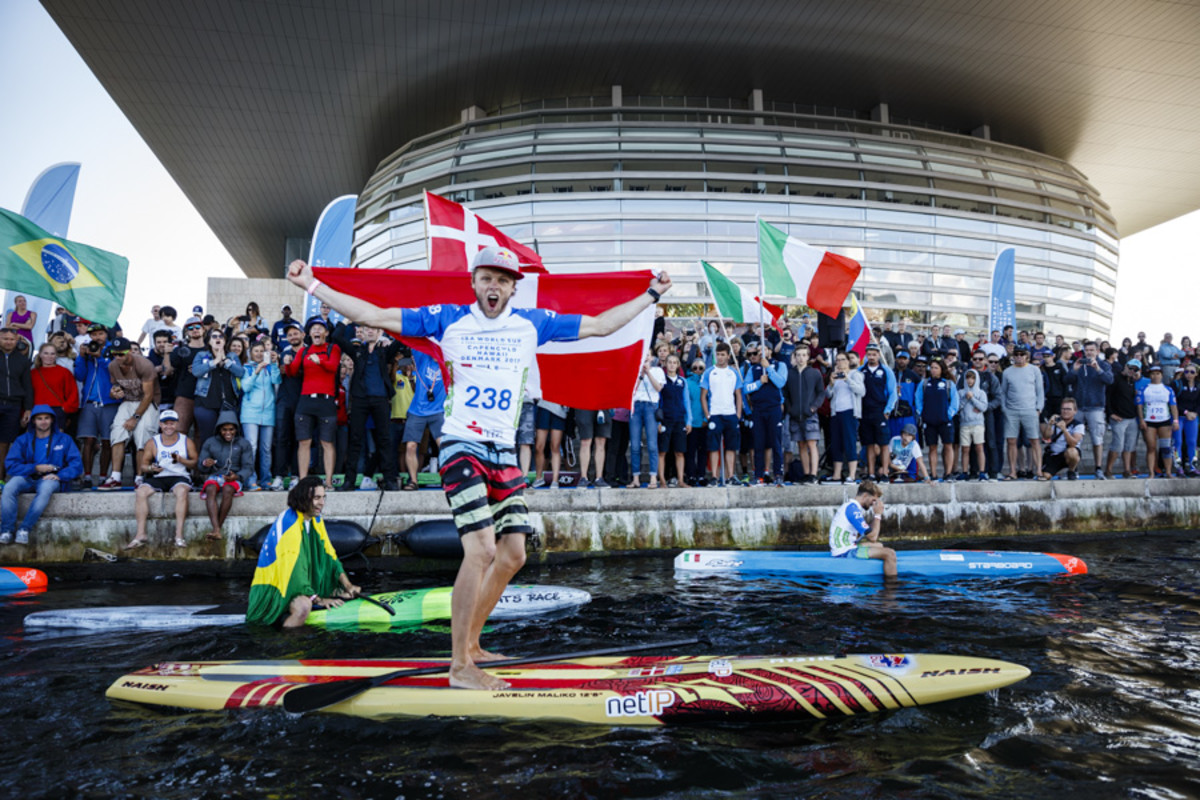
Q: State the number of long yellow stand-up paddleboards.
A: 1